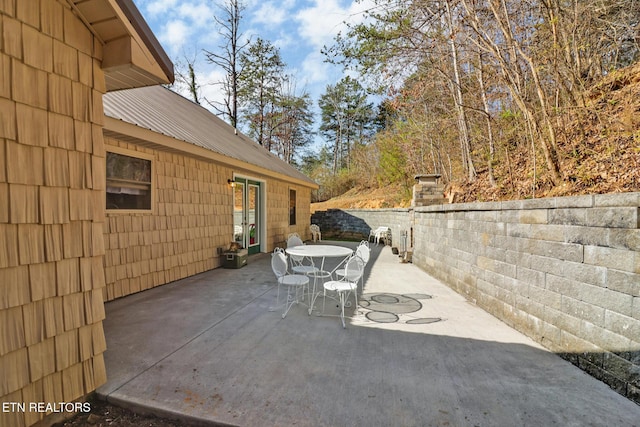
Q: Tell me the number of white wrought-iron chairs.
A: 4